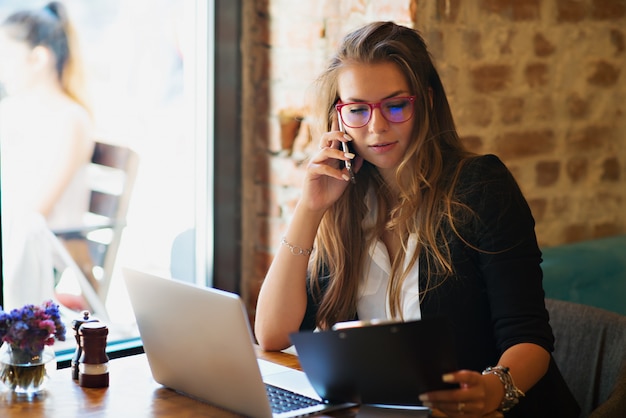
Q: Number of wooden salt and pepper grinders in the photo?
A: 2